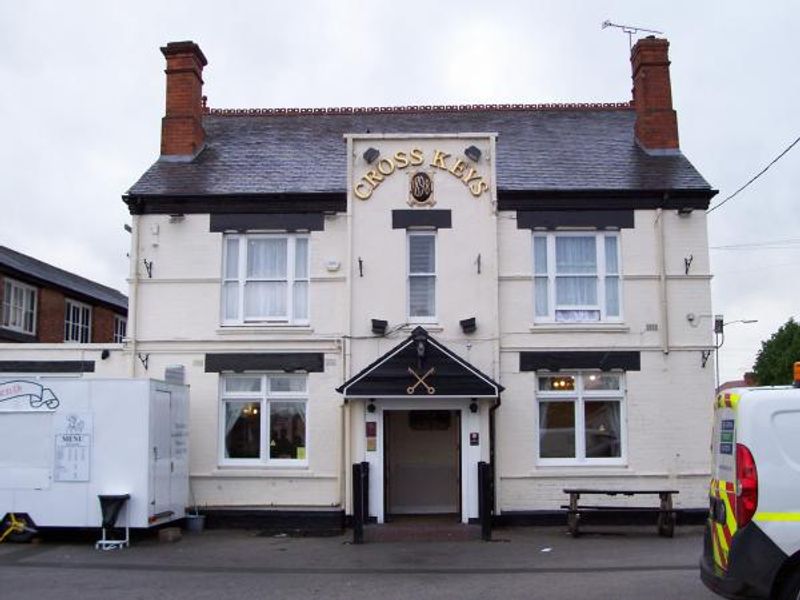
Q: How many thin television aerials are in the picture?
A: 1